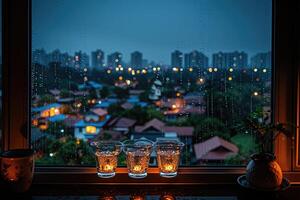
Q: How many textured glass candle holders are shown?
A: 3